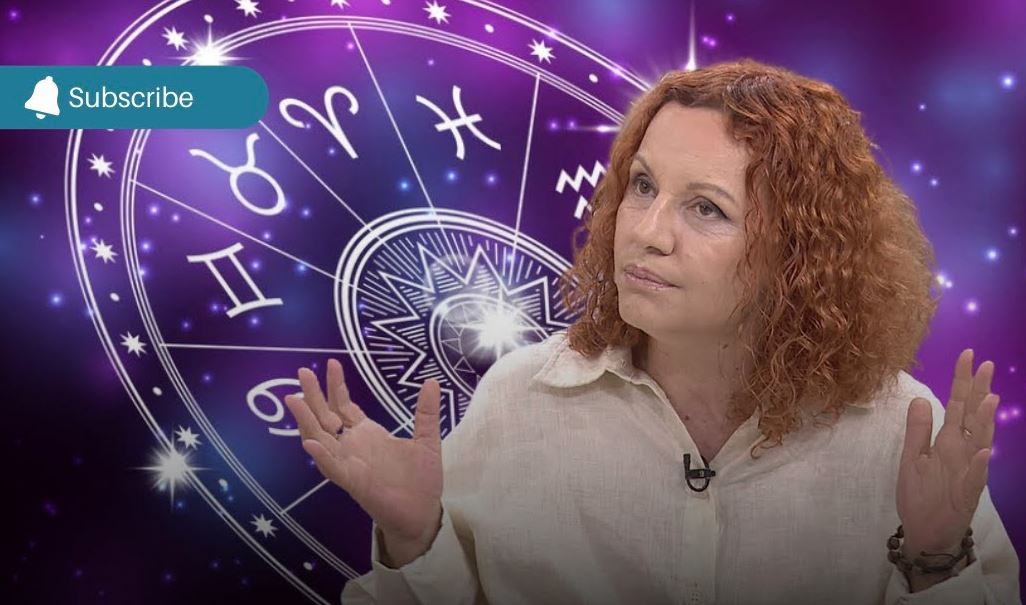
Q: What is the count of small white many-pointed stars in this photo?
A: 10